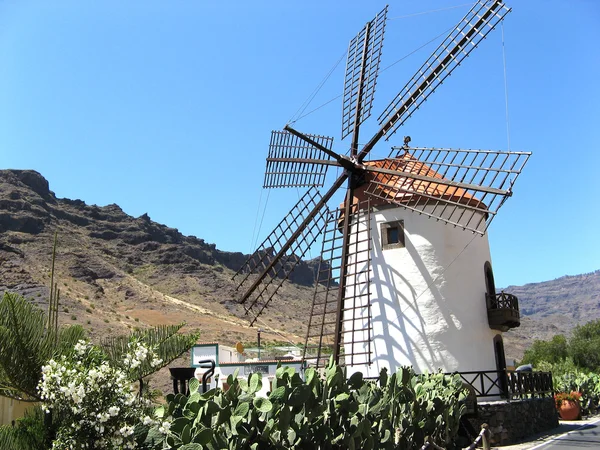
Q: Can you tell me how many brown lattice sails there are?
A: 6